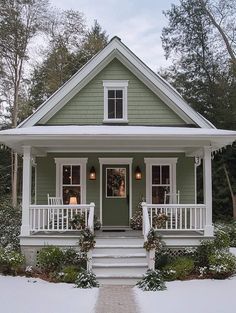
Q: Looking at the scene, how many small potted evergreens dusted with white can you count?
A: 2